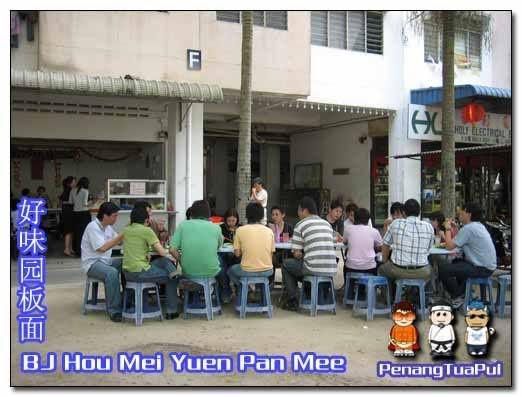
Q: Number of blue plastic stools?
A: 10